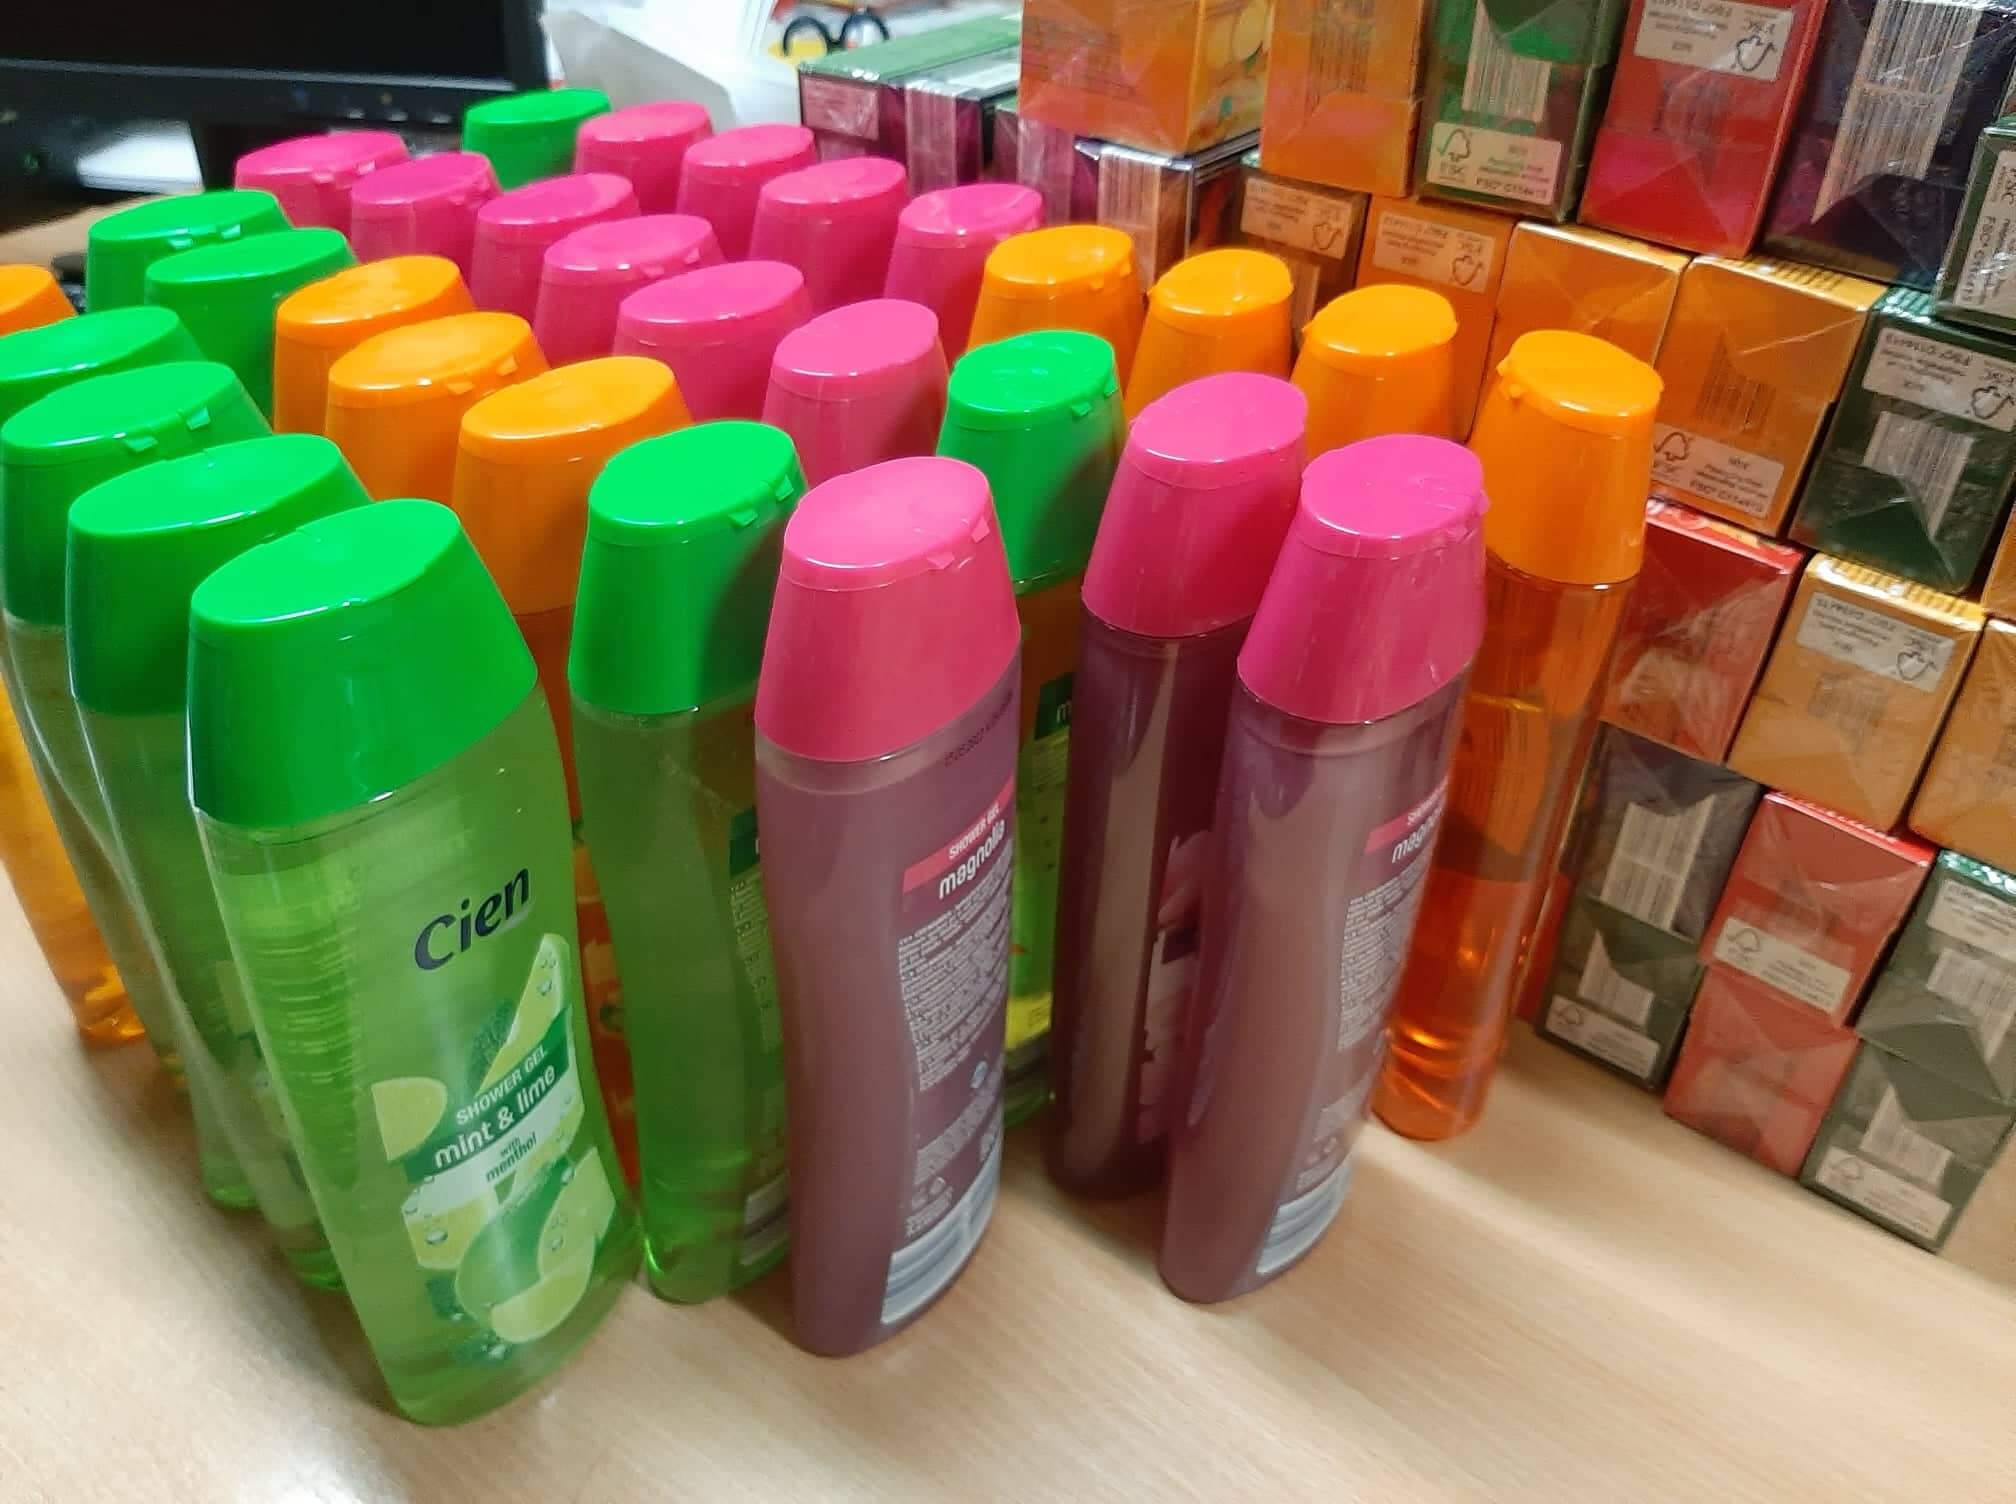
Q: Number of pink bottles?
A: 13